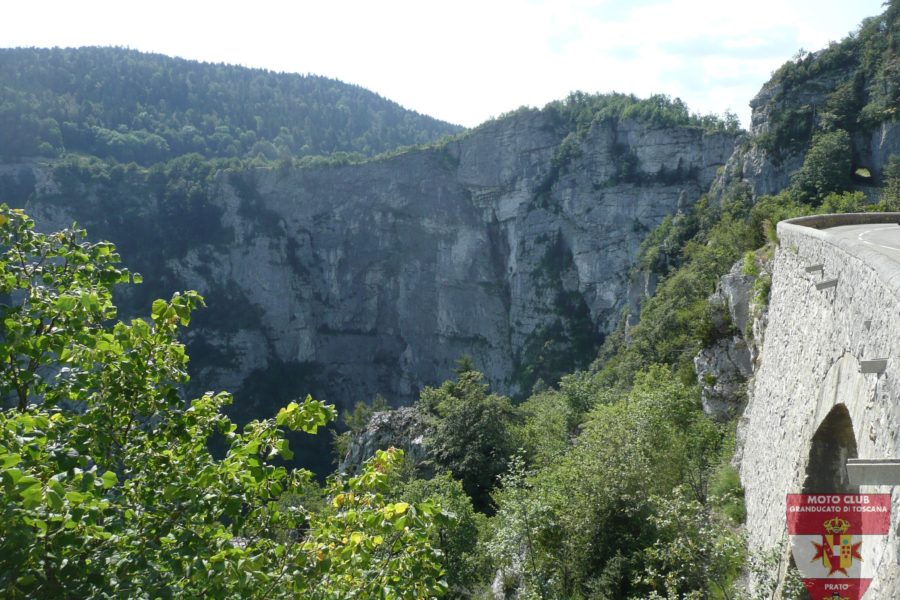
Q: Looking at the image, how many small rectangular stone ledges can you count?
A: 4